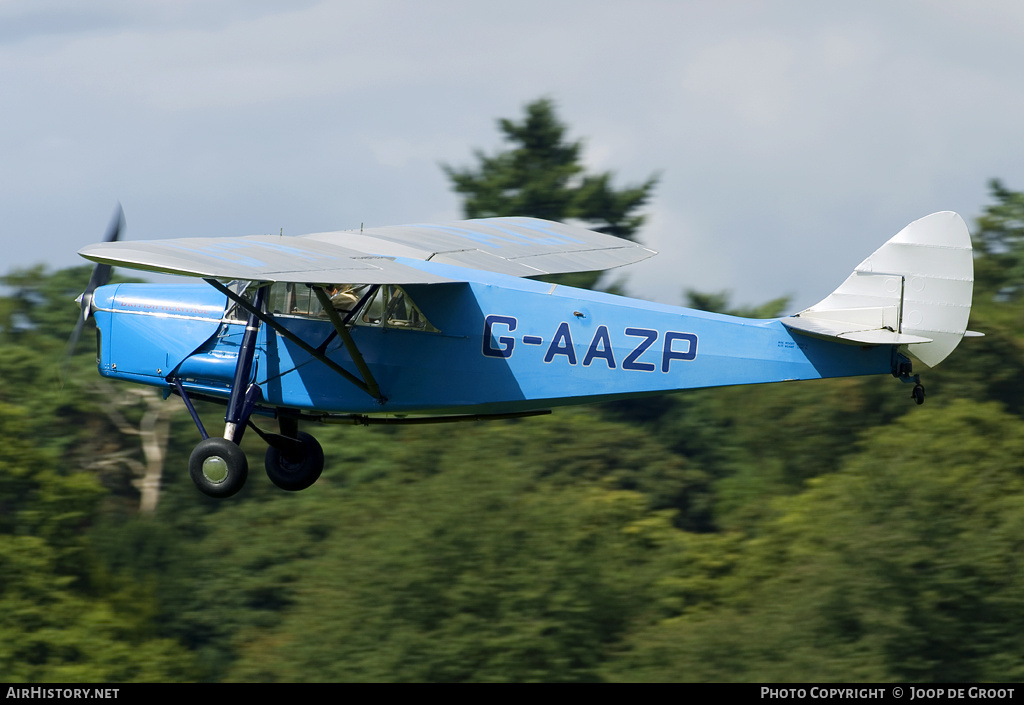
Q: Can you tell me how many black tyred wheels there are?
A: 3